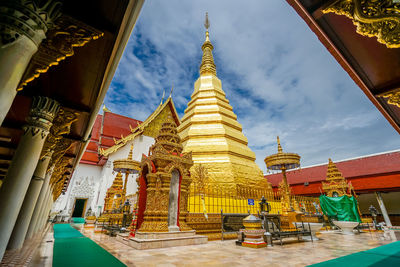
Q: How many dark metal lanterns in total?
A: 3